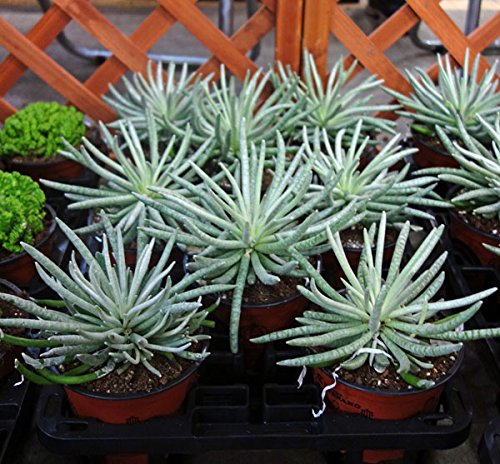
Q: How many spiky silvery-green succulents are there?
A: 10